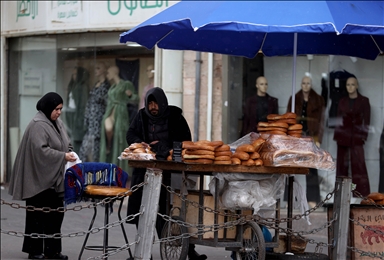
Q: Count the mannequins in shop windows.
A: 7